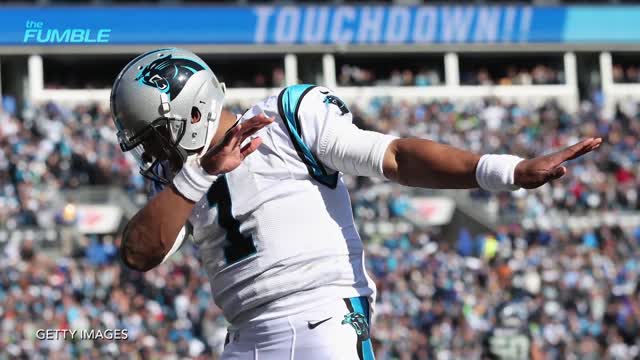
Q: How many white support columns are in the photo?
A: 6